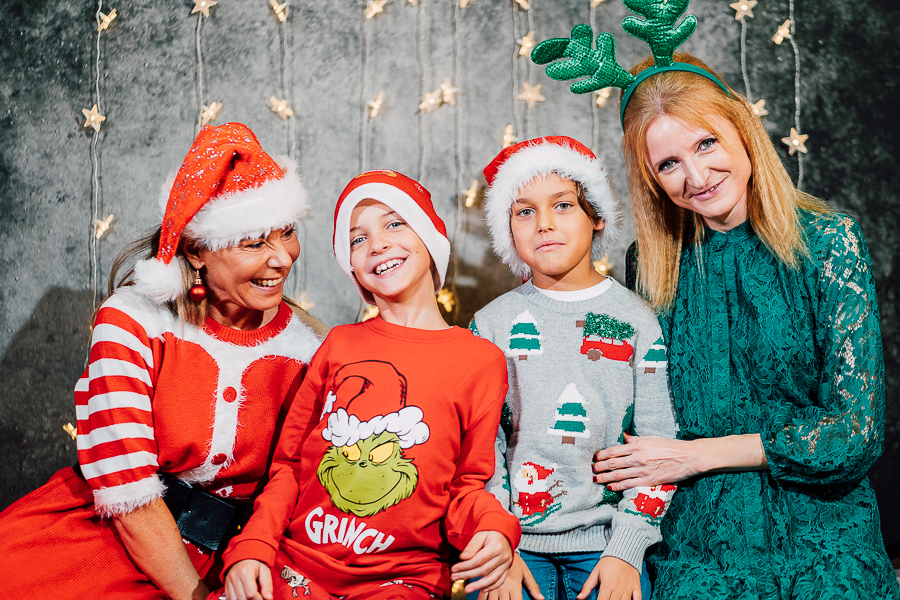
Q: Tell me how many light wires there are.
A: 11